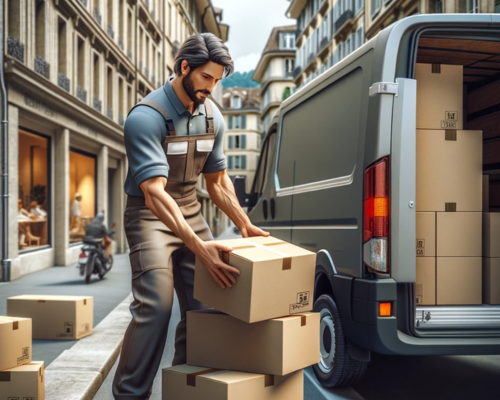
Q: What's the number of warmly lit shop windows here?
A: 2